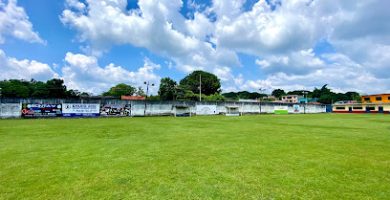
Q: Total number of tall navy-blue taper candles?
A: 0